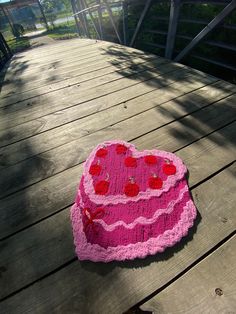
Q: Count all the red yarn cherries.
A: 9